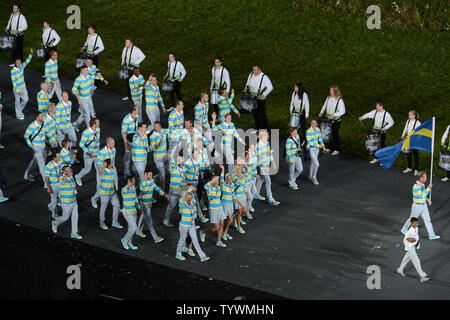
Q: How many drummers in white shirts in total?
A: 12